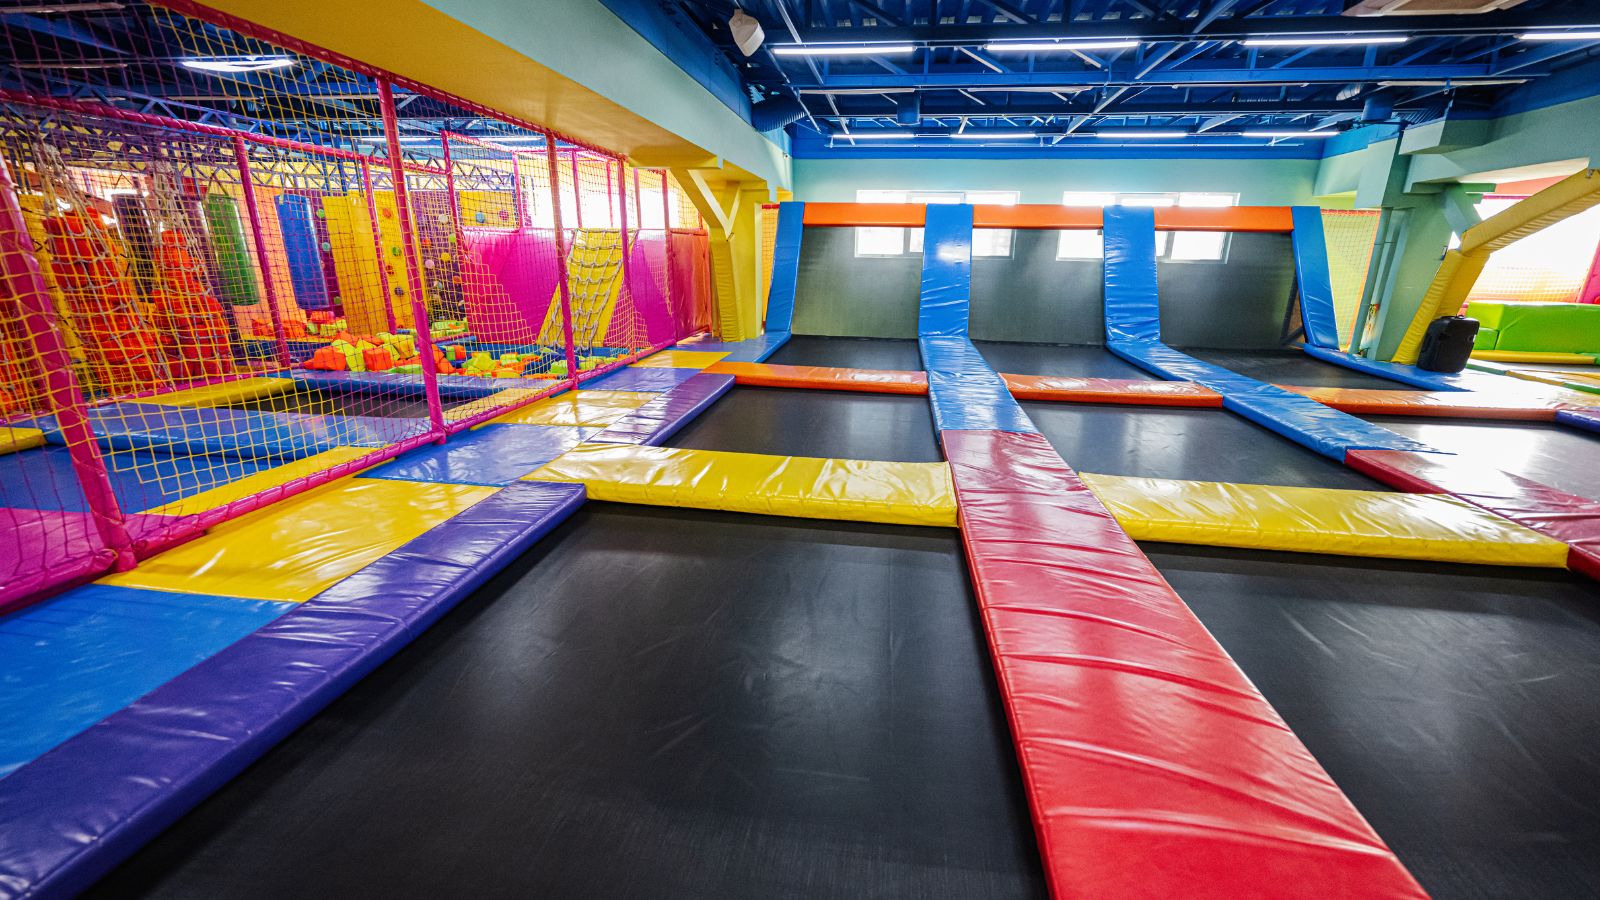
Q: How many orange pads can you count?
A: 6